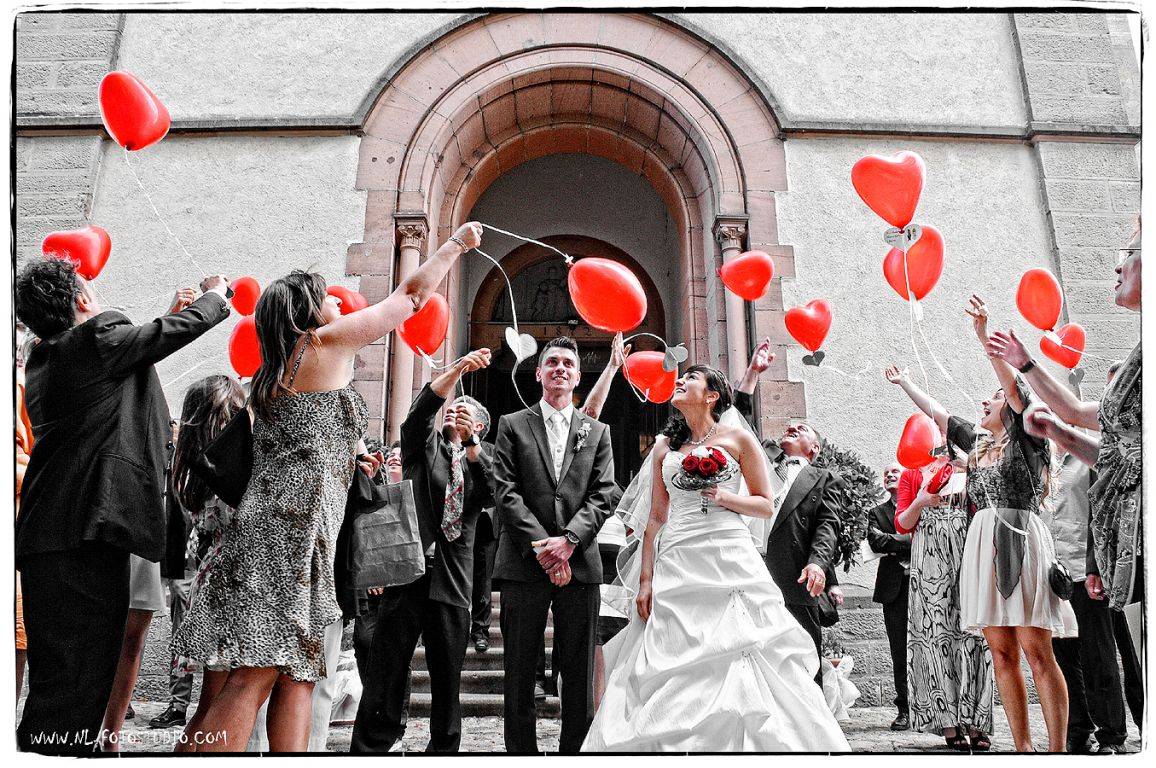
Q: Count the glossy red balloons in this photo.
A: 15